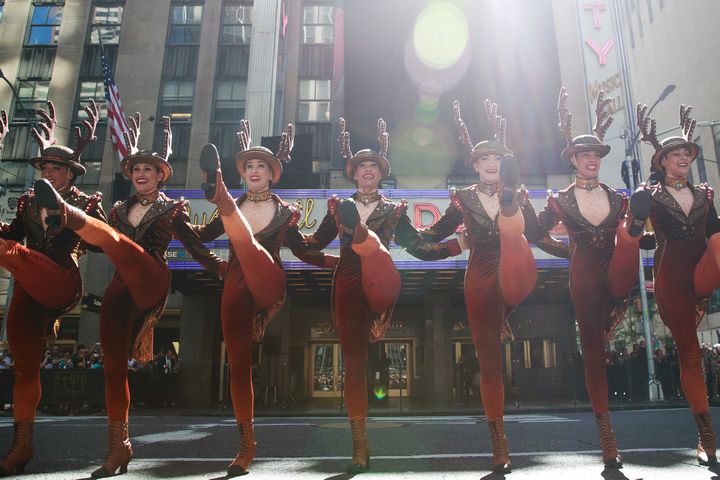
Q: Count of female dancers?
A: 7